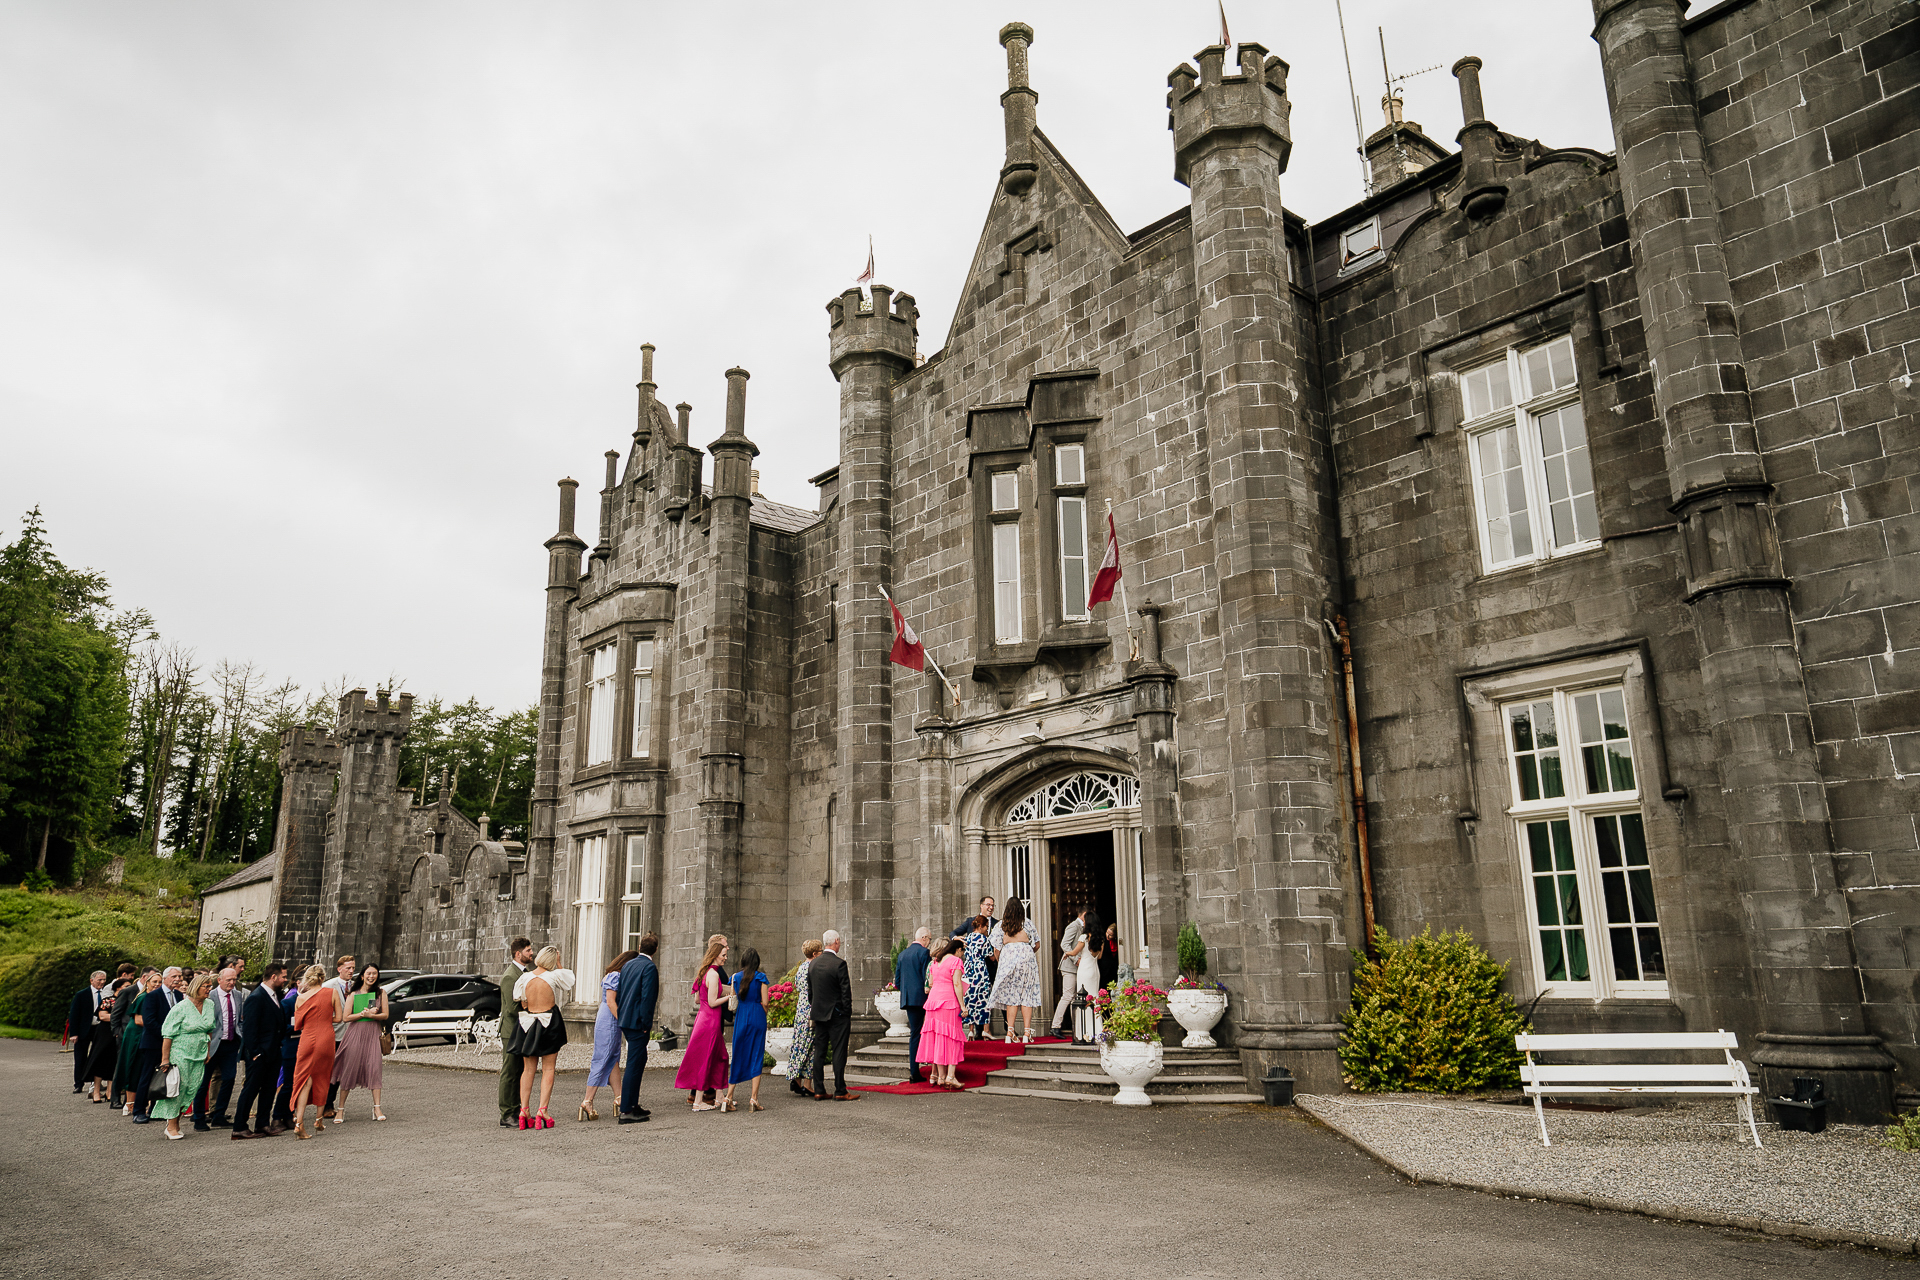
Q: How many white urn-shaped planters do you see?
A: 4